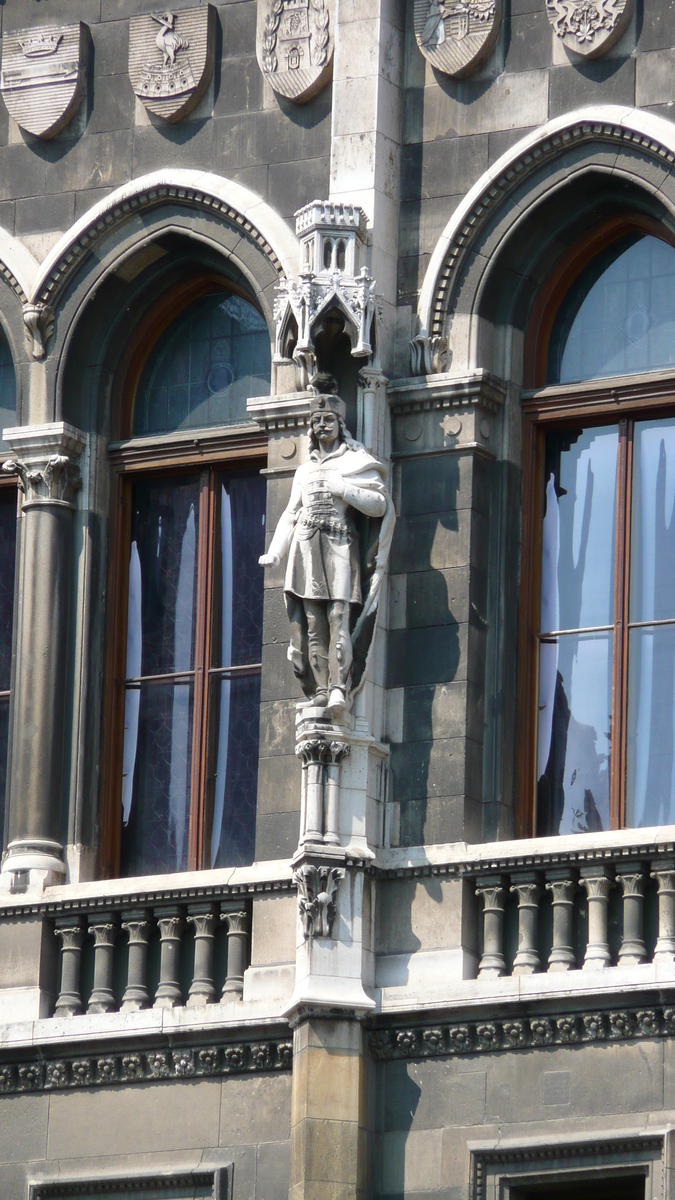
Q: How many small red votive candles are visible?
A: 0